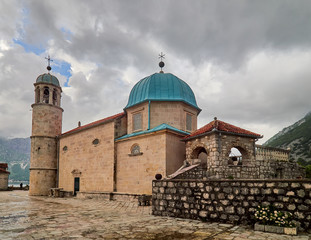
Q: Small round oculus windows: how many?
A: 2